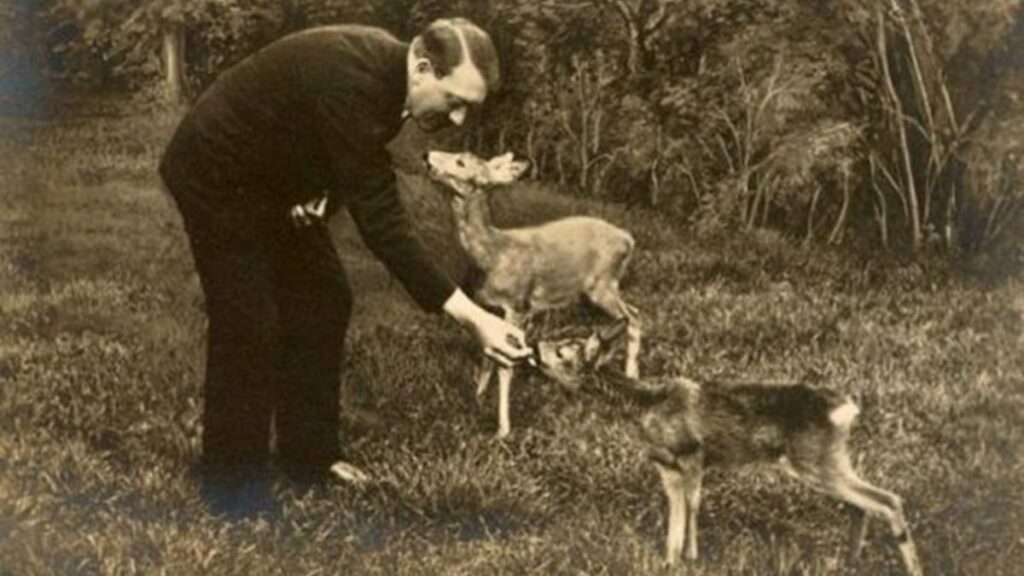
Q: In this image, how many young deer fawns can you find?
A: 2